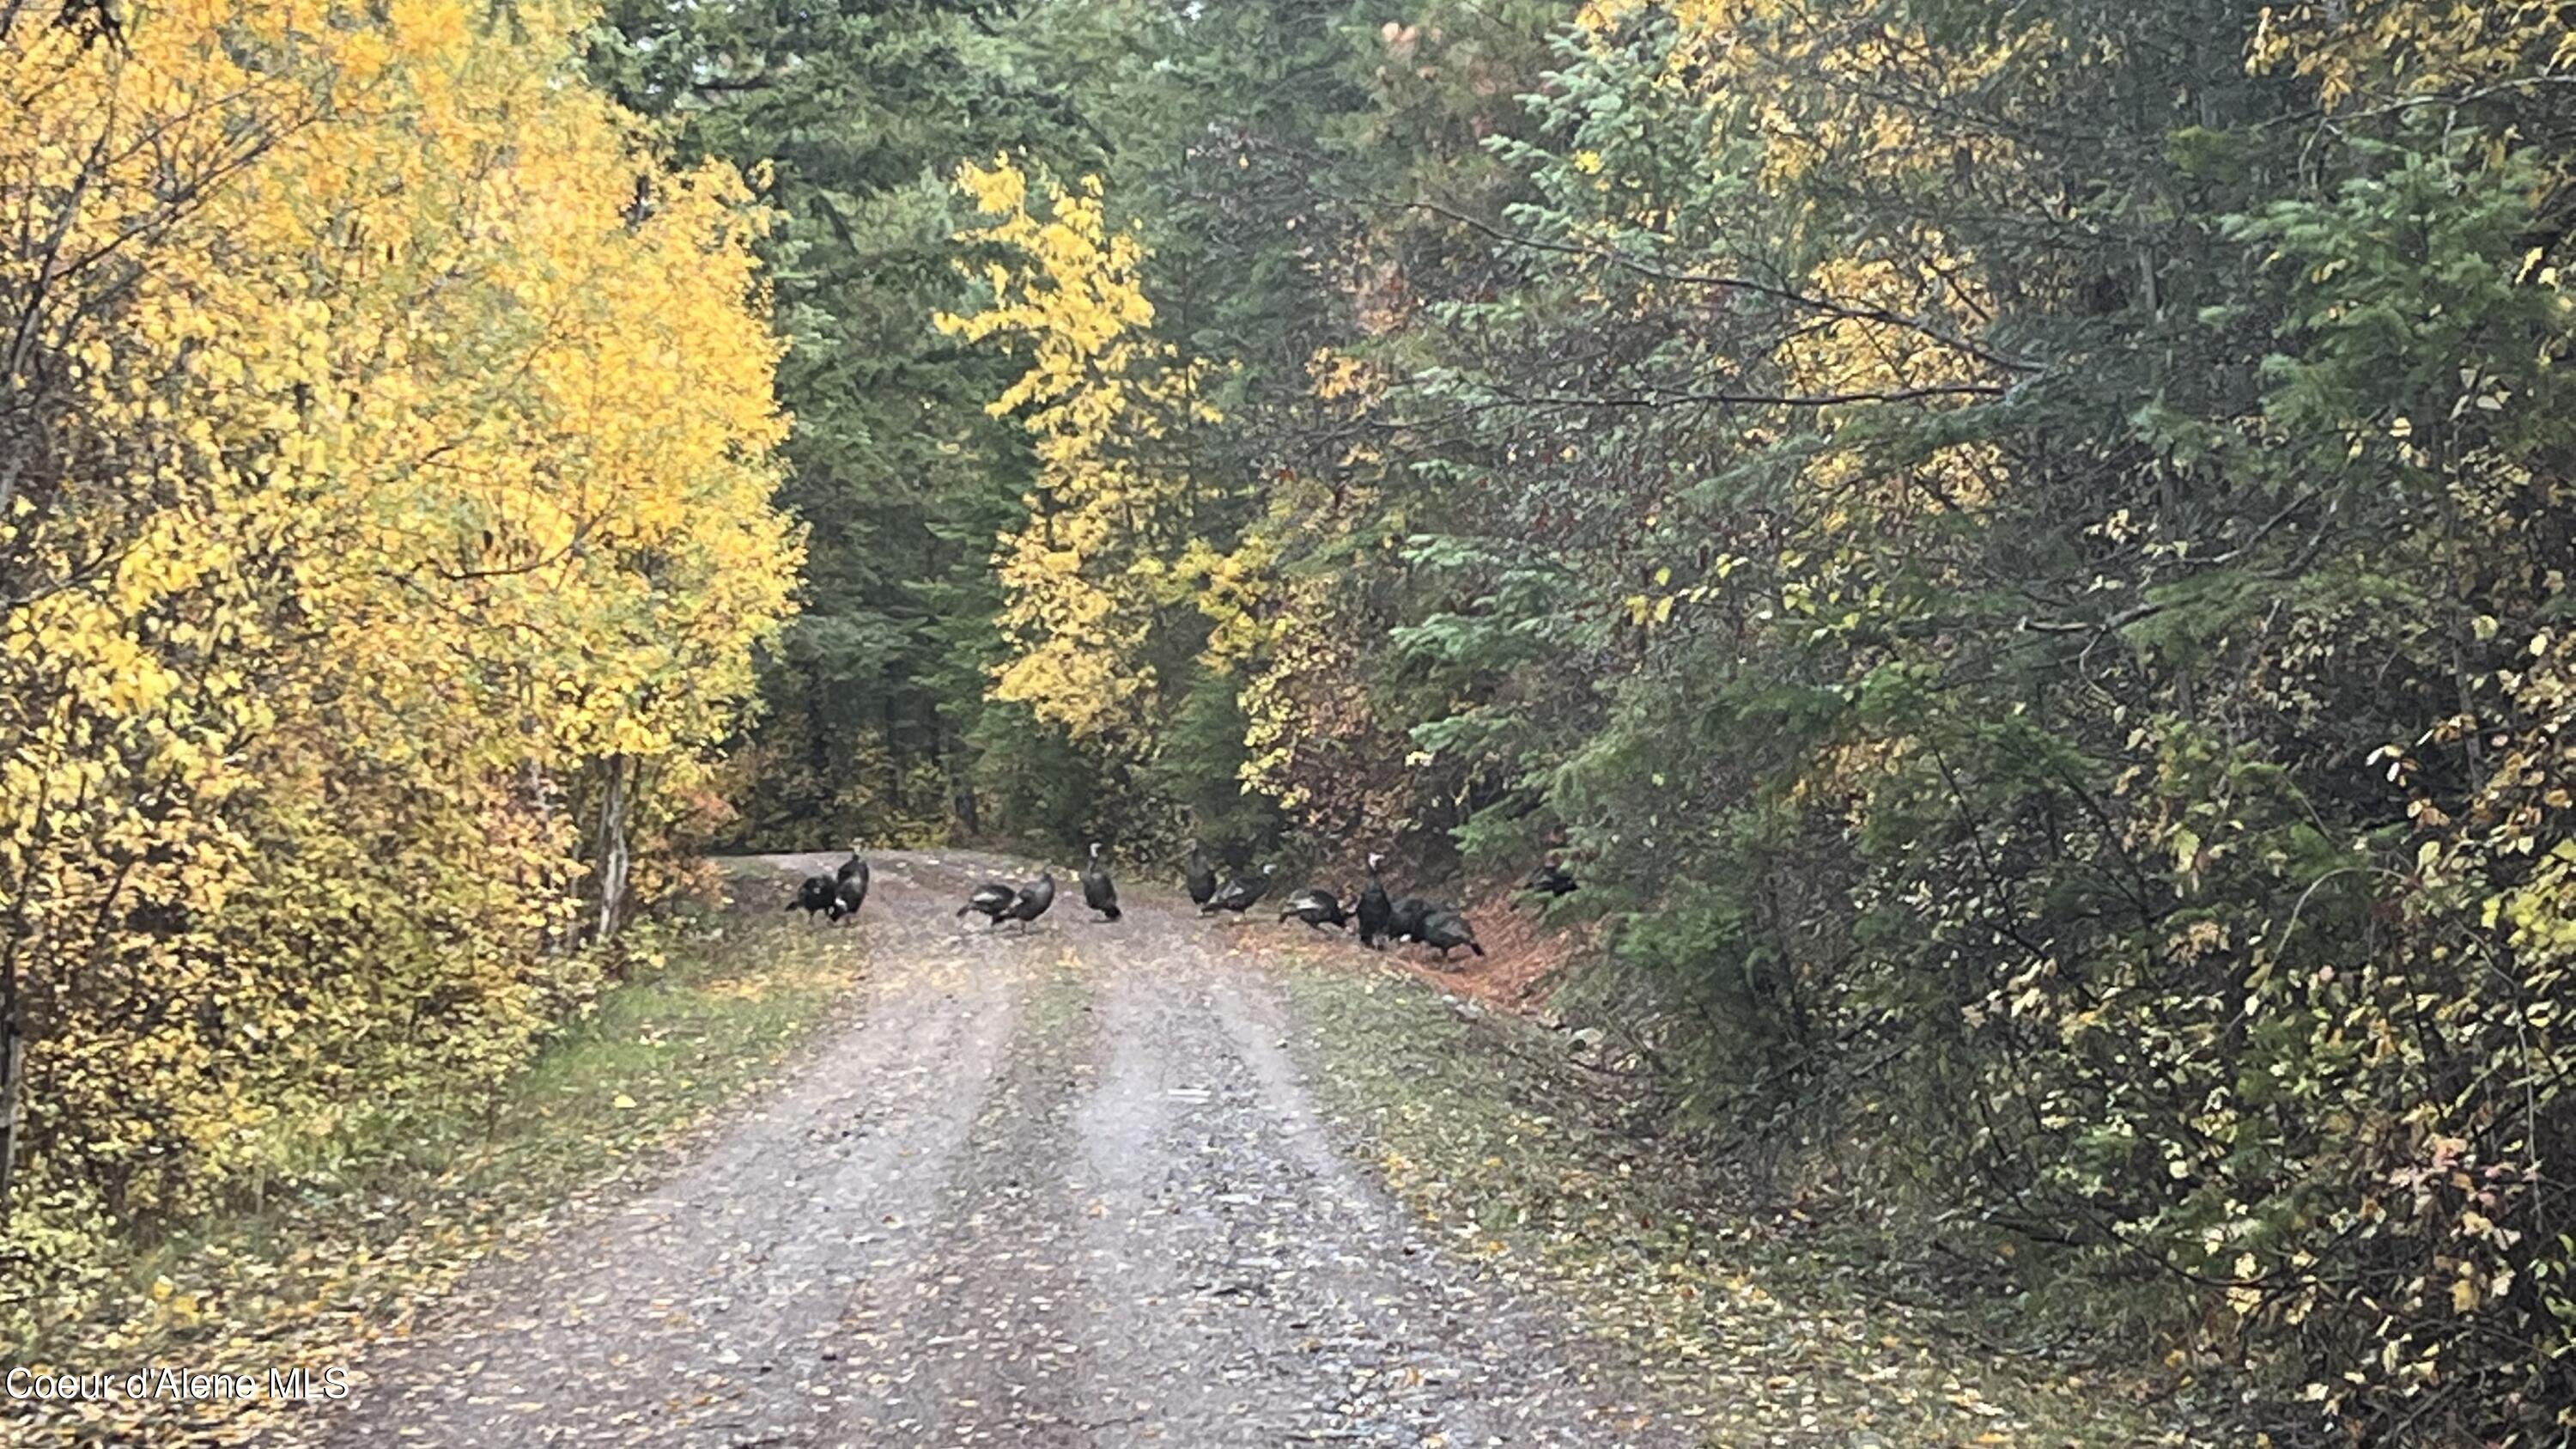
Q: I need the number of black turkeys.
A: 12